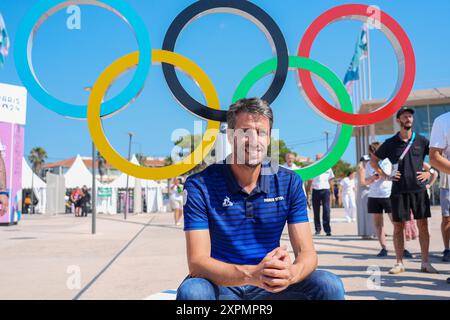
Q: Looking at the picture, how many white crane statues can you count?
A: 0